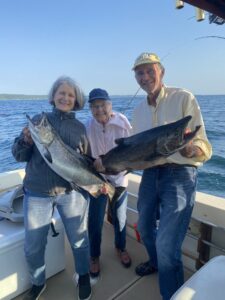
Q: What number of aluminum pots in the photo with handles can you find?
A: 0